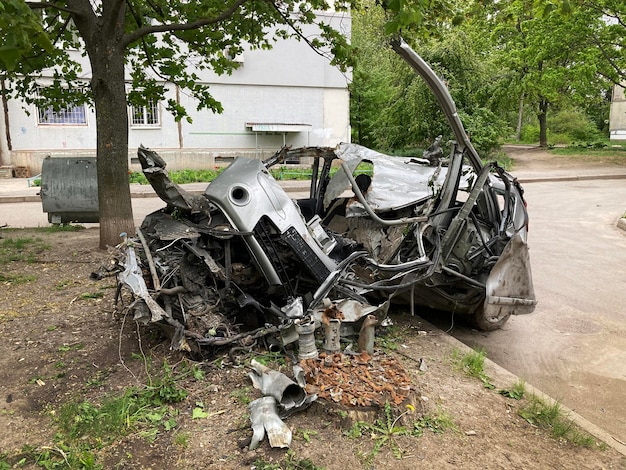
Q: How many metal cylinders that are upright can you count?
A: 3